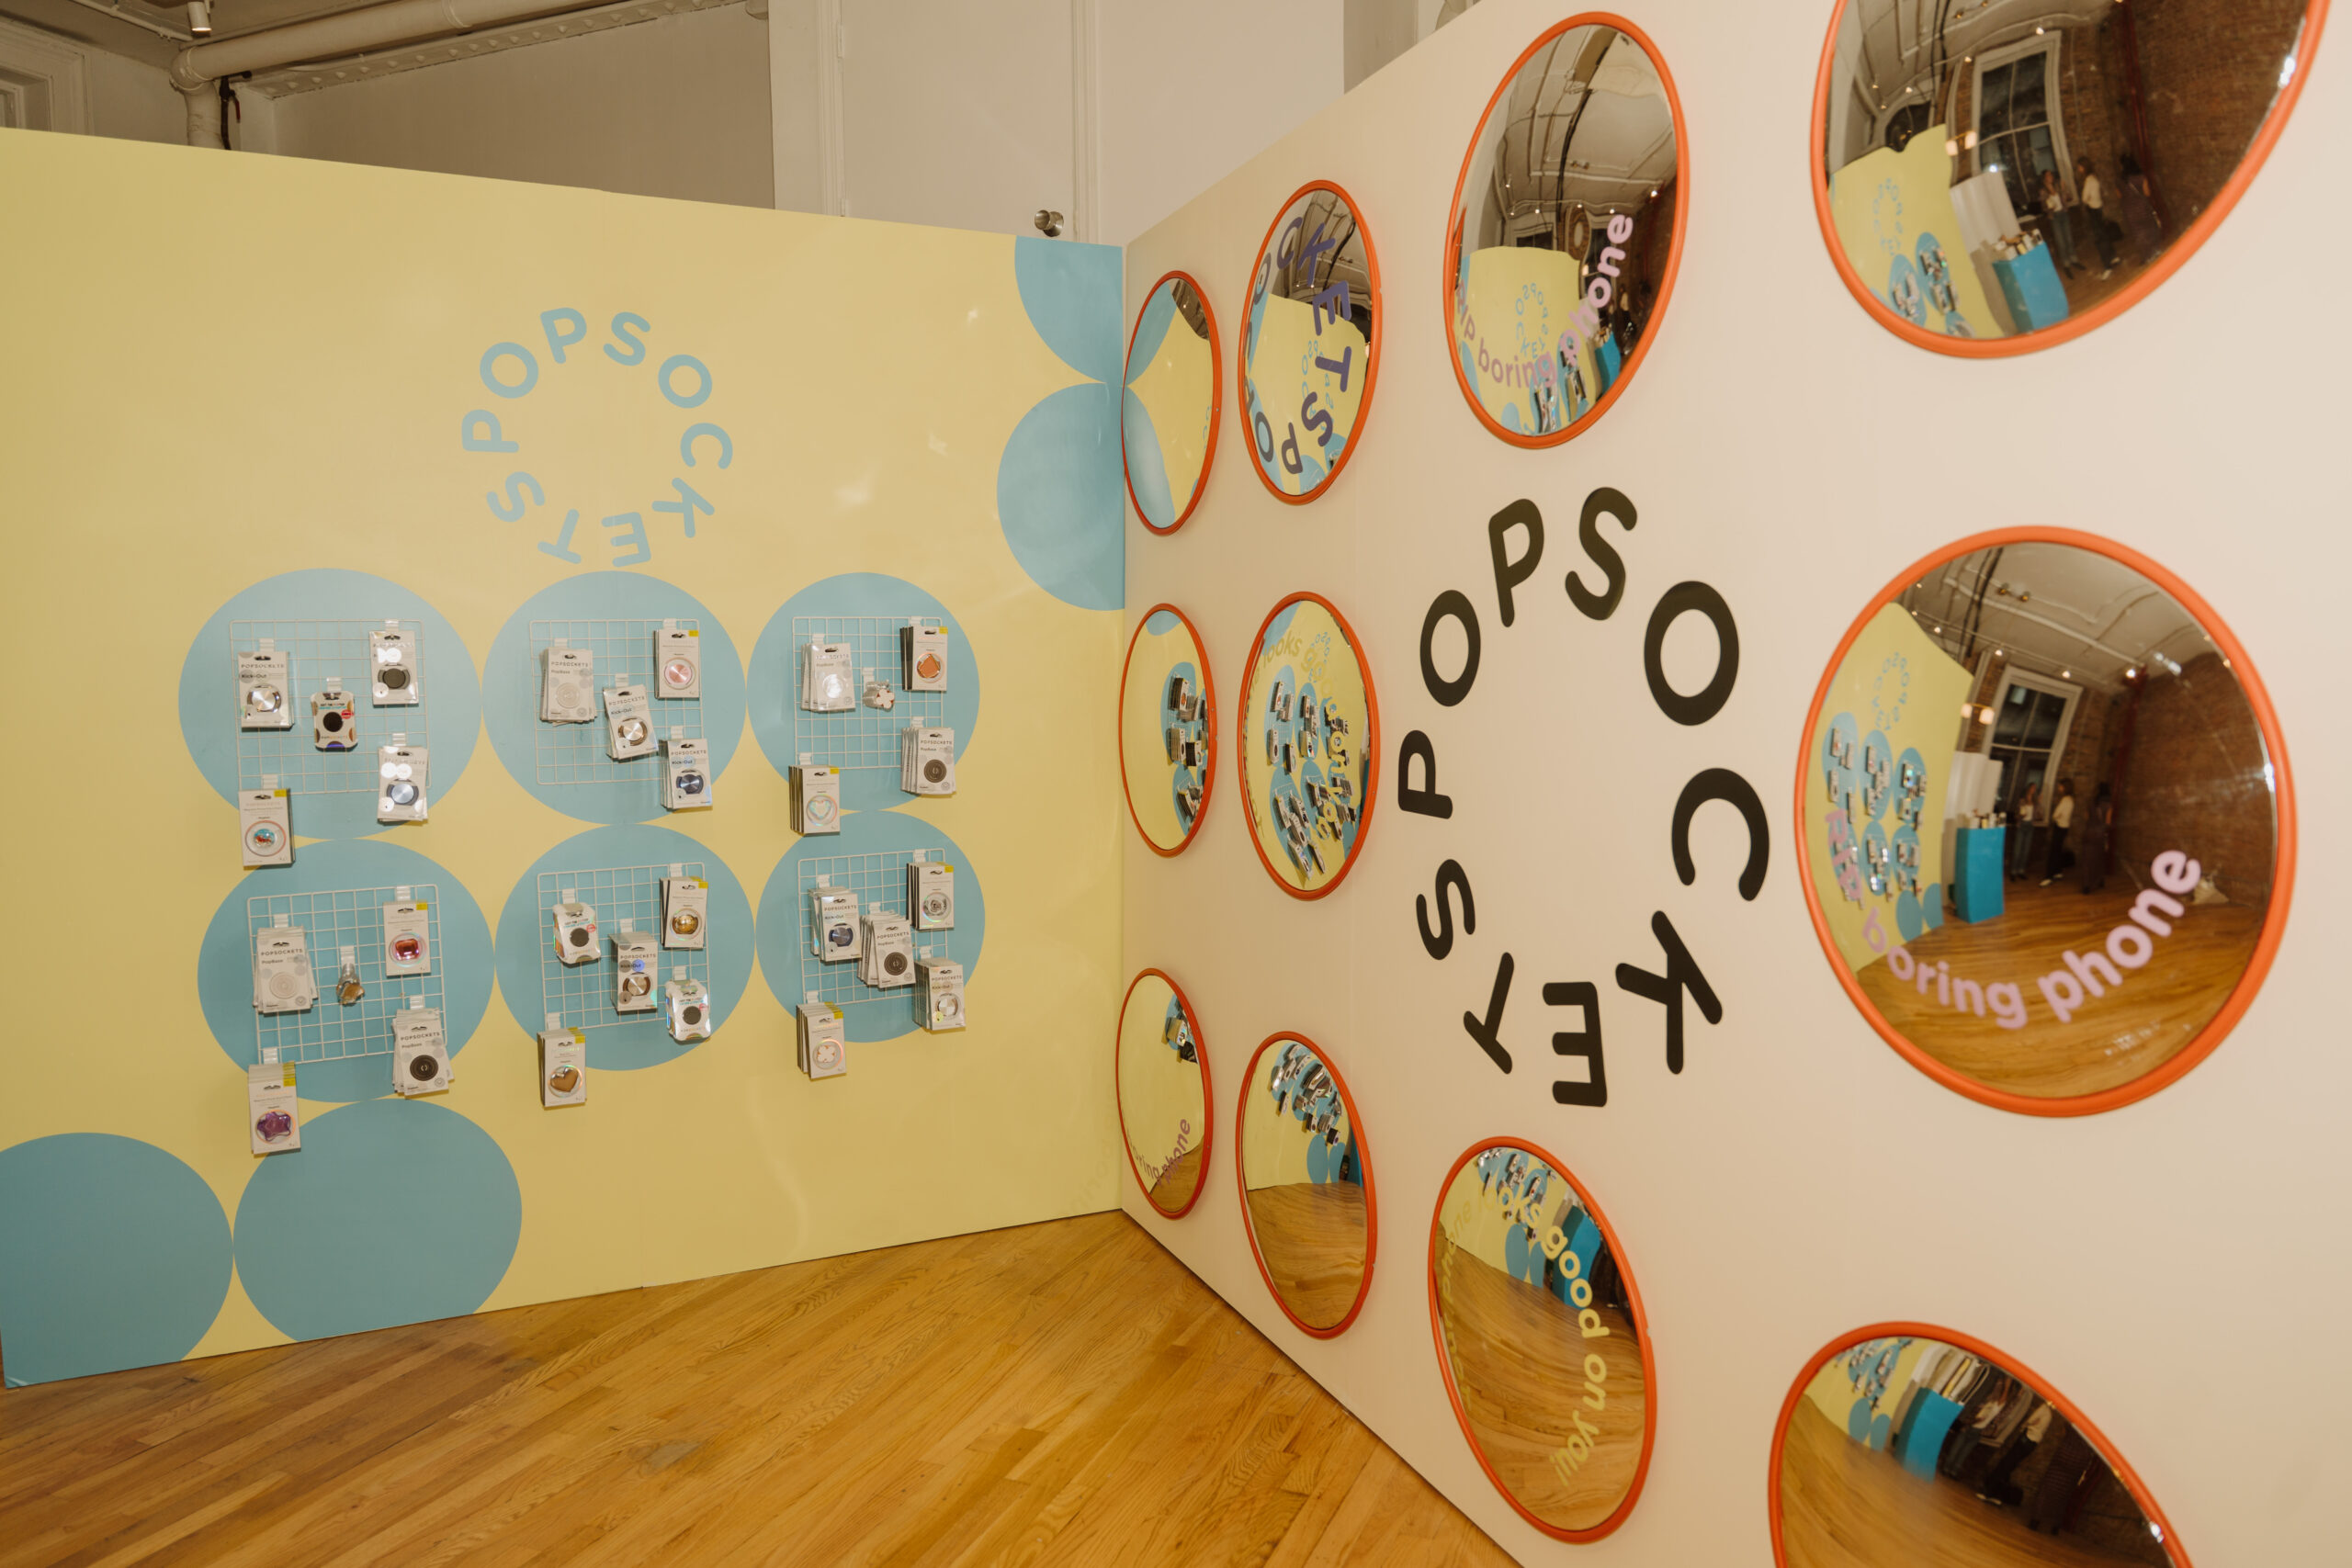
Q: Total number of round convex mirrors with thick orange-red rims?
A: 11